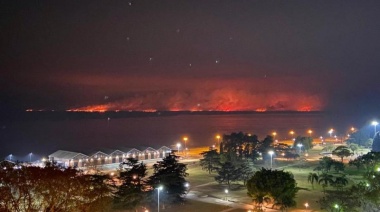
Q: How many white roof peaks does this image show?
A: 6